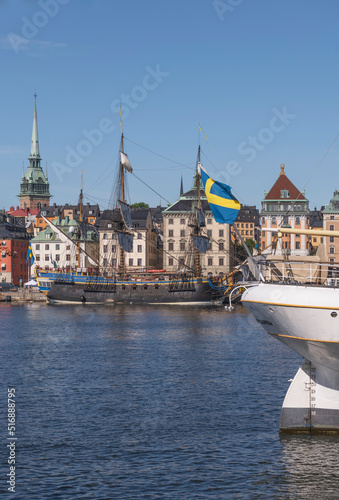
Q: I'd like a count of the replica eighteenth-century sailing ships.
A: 1